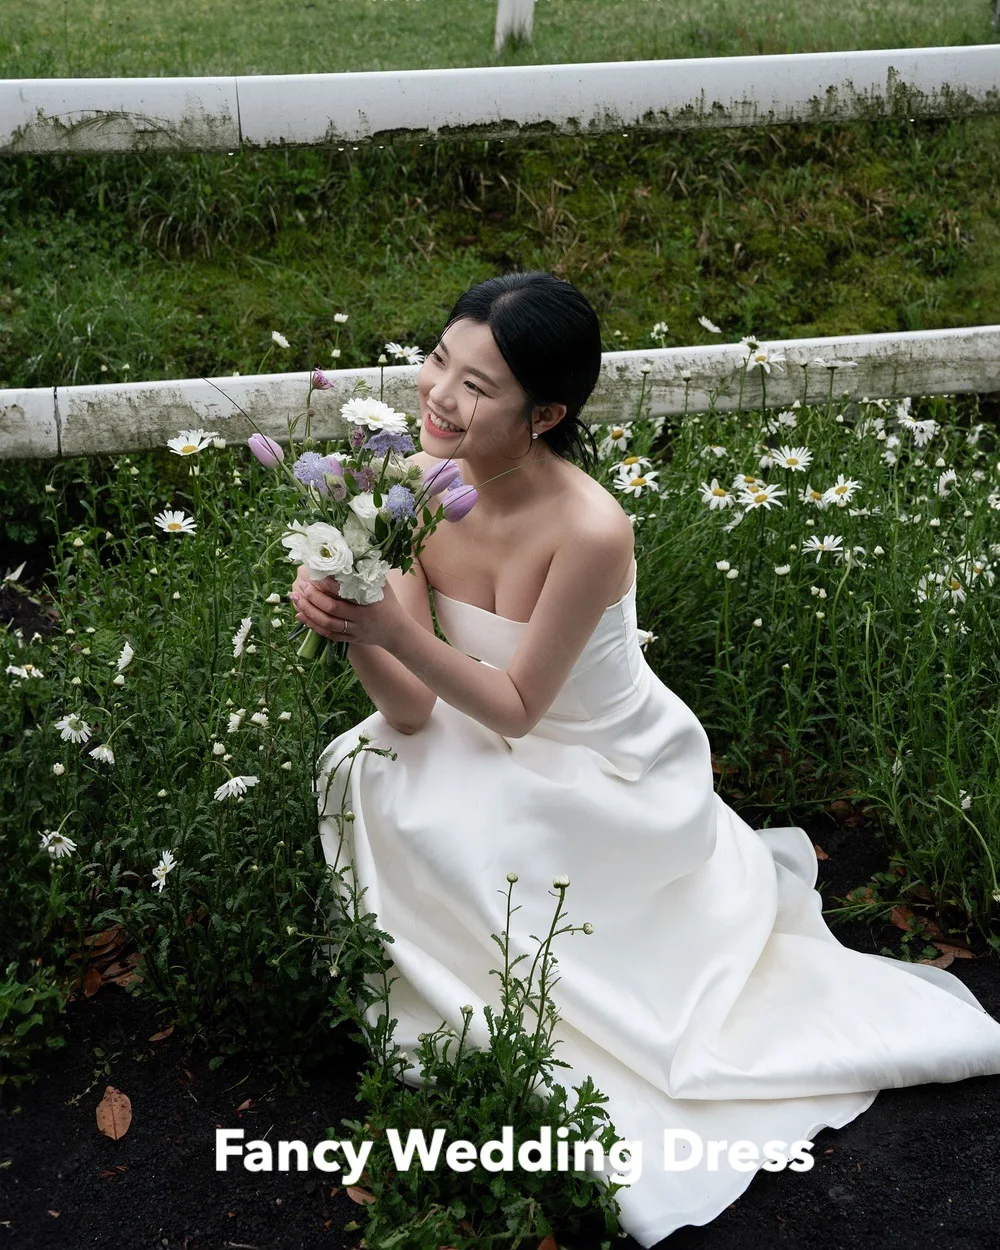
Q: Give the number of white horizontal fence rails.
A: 2